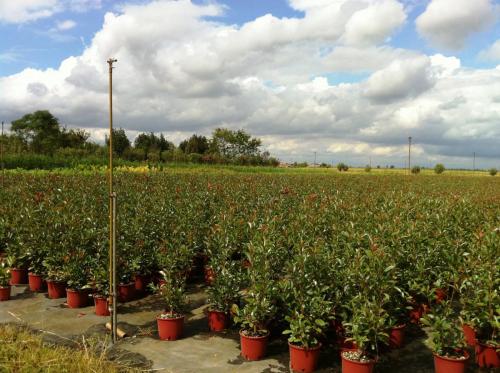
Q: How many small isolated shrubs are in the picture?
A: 5